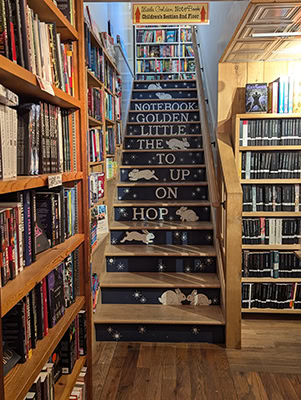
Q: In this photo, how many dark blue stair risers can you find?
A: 14